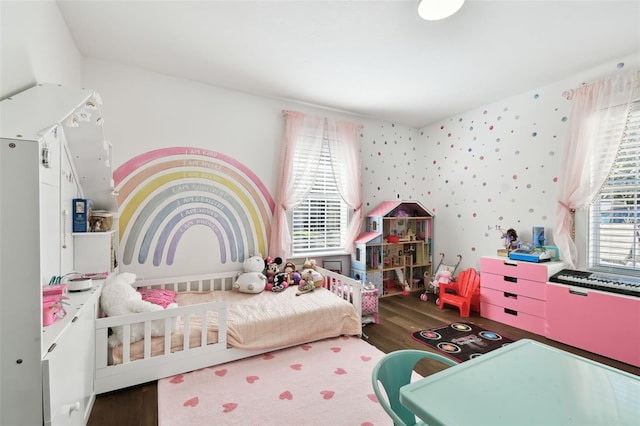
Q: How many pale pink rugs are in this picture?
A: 1